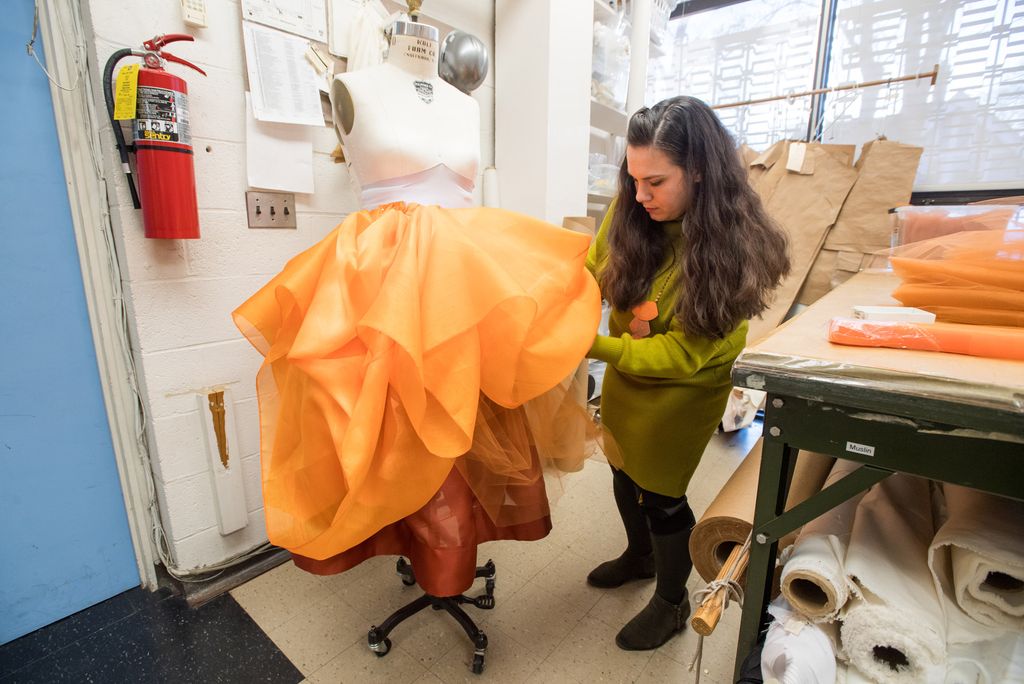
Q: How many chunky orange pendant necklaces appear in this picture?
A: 1